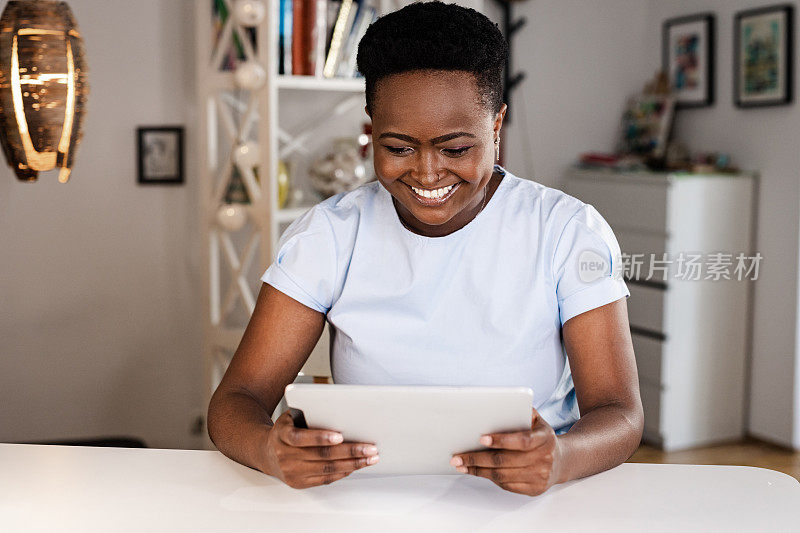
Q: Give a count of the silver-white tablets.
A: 1